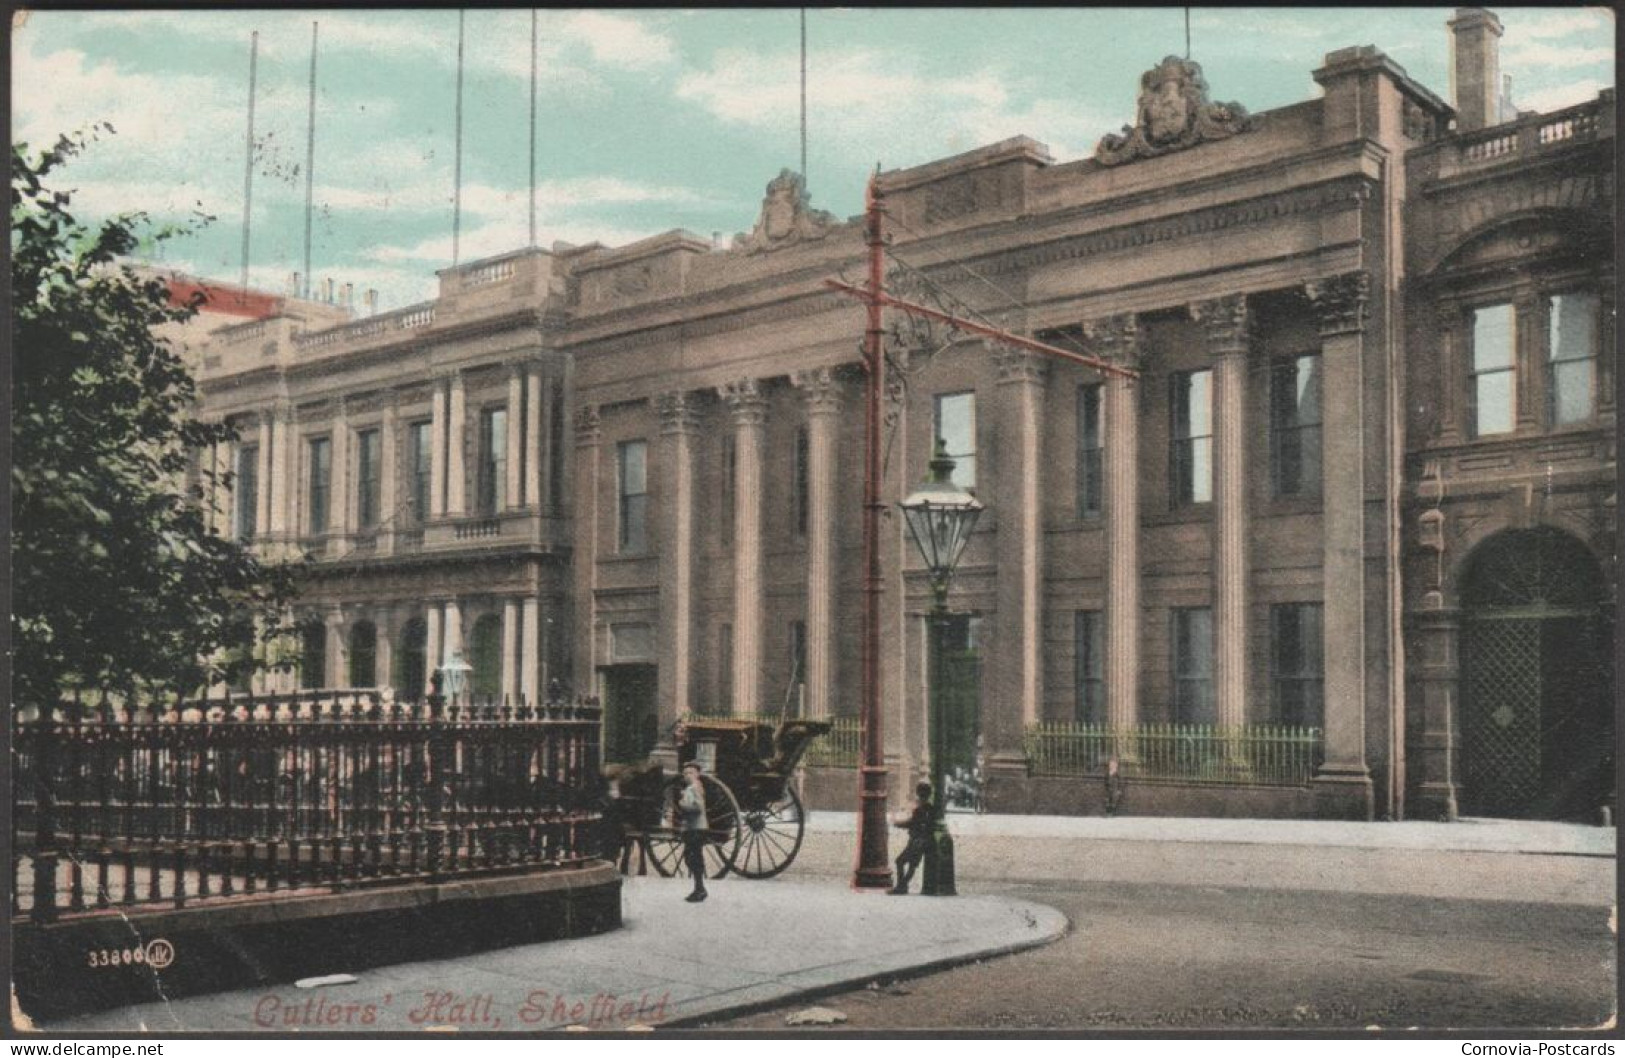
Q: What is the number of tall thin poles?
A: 6